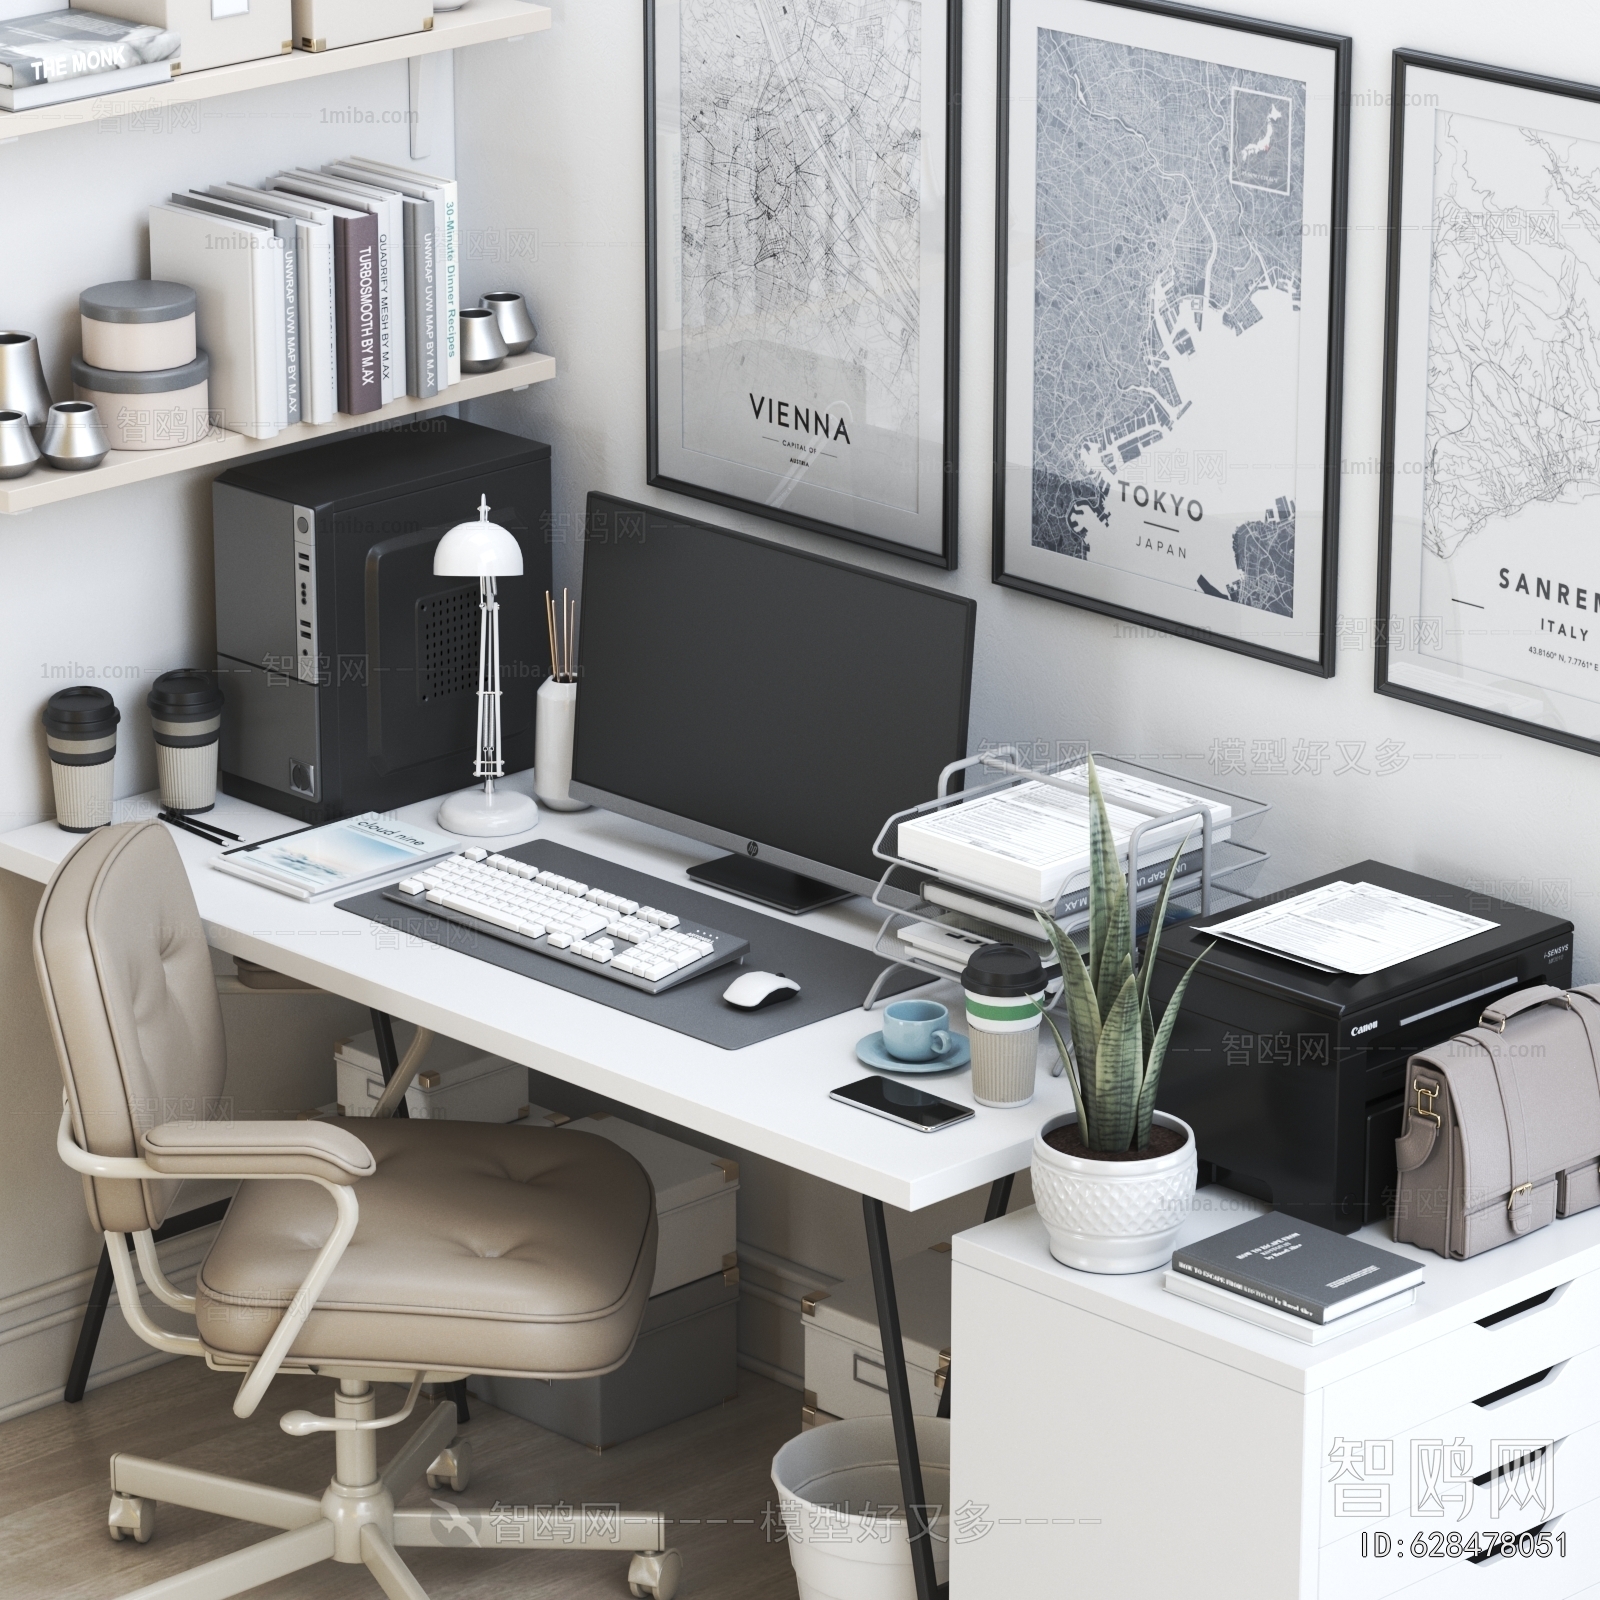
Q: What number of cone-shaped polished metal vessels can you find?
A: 5